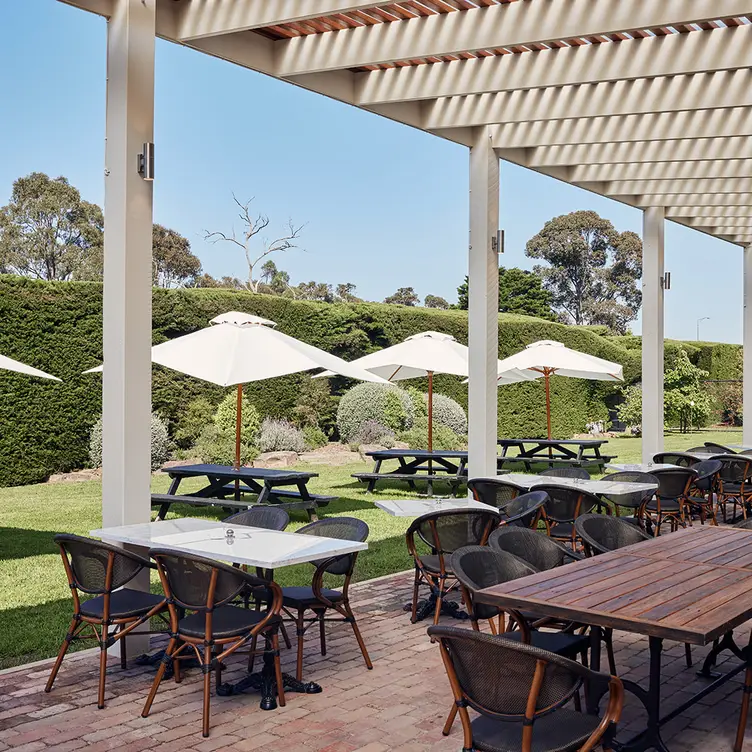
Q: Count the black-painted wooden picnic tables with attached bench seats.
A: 3